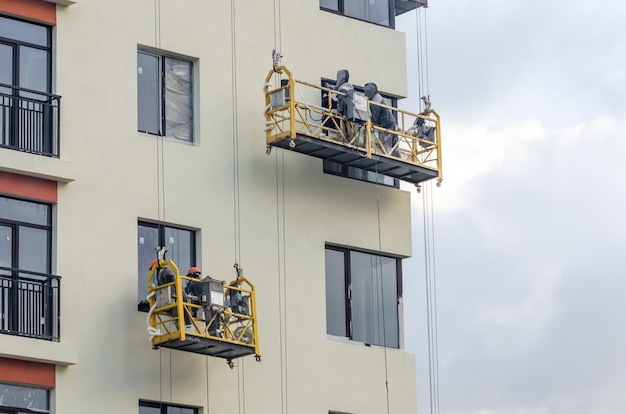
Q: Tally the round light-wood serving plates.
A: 0